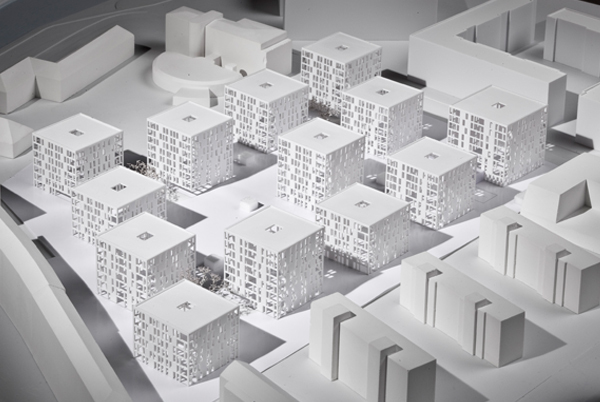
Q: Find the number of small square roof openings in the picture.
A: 13